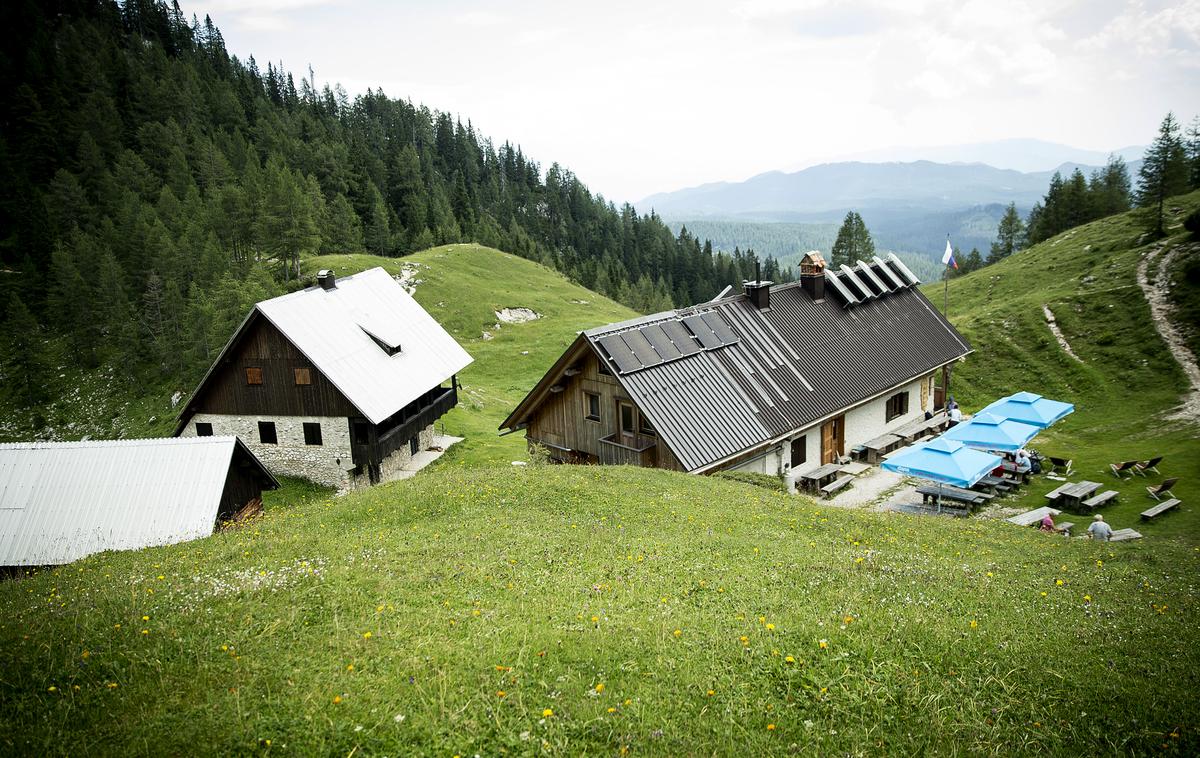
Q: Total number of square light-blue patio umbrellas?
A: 3